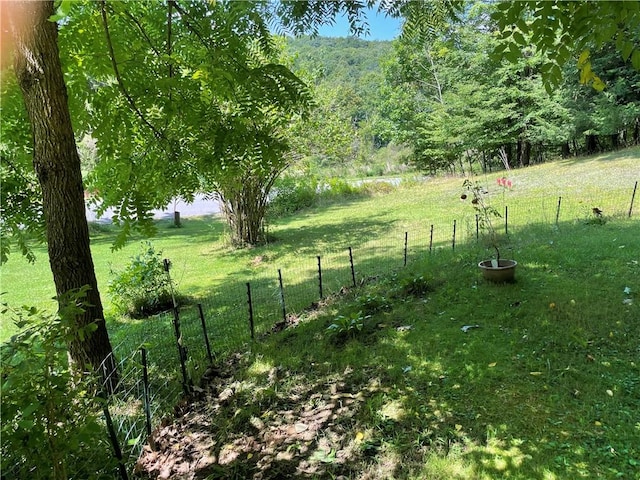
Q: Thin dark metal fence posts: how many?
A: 15